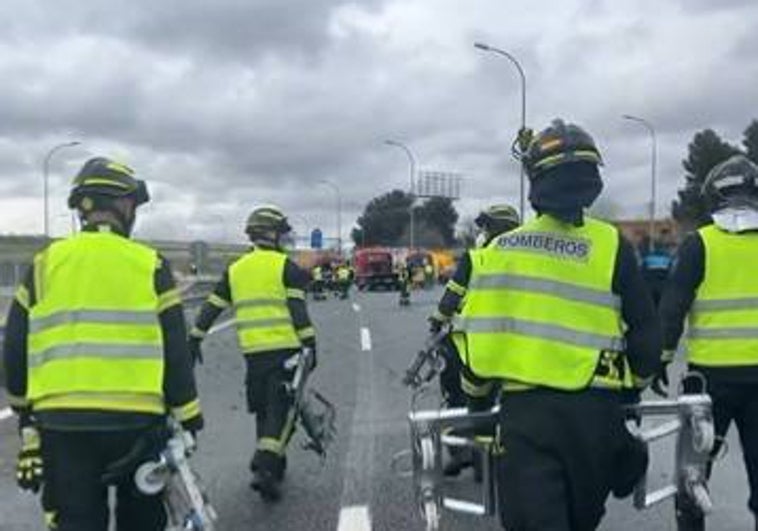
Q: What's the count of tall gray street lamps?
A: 5